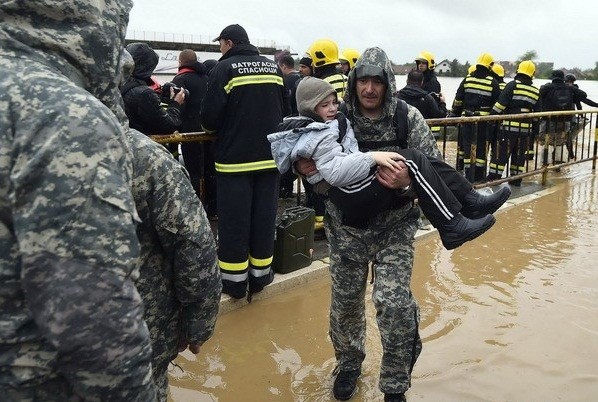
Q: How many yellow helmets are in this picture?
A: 7